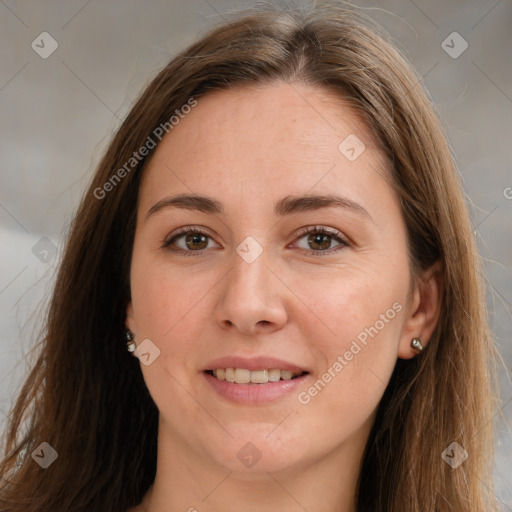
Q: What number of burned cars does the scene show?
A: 0